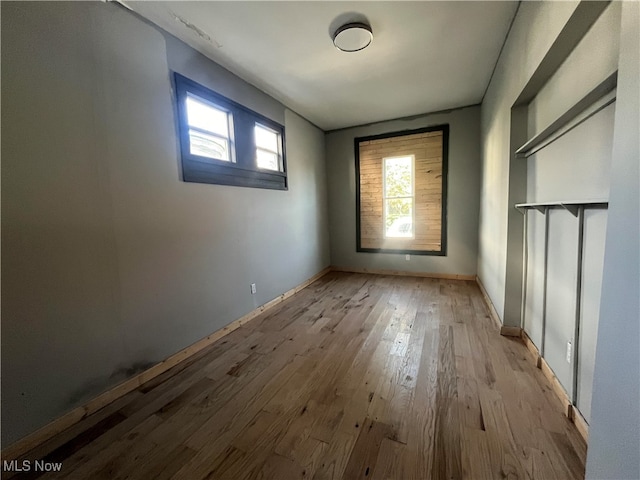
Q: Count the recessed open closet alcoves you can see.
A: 1